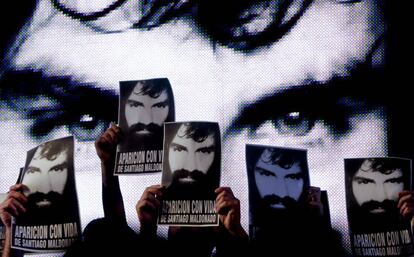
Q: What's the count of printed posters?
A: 5